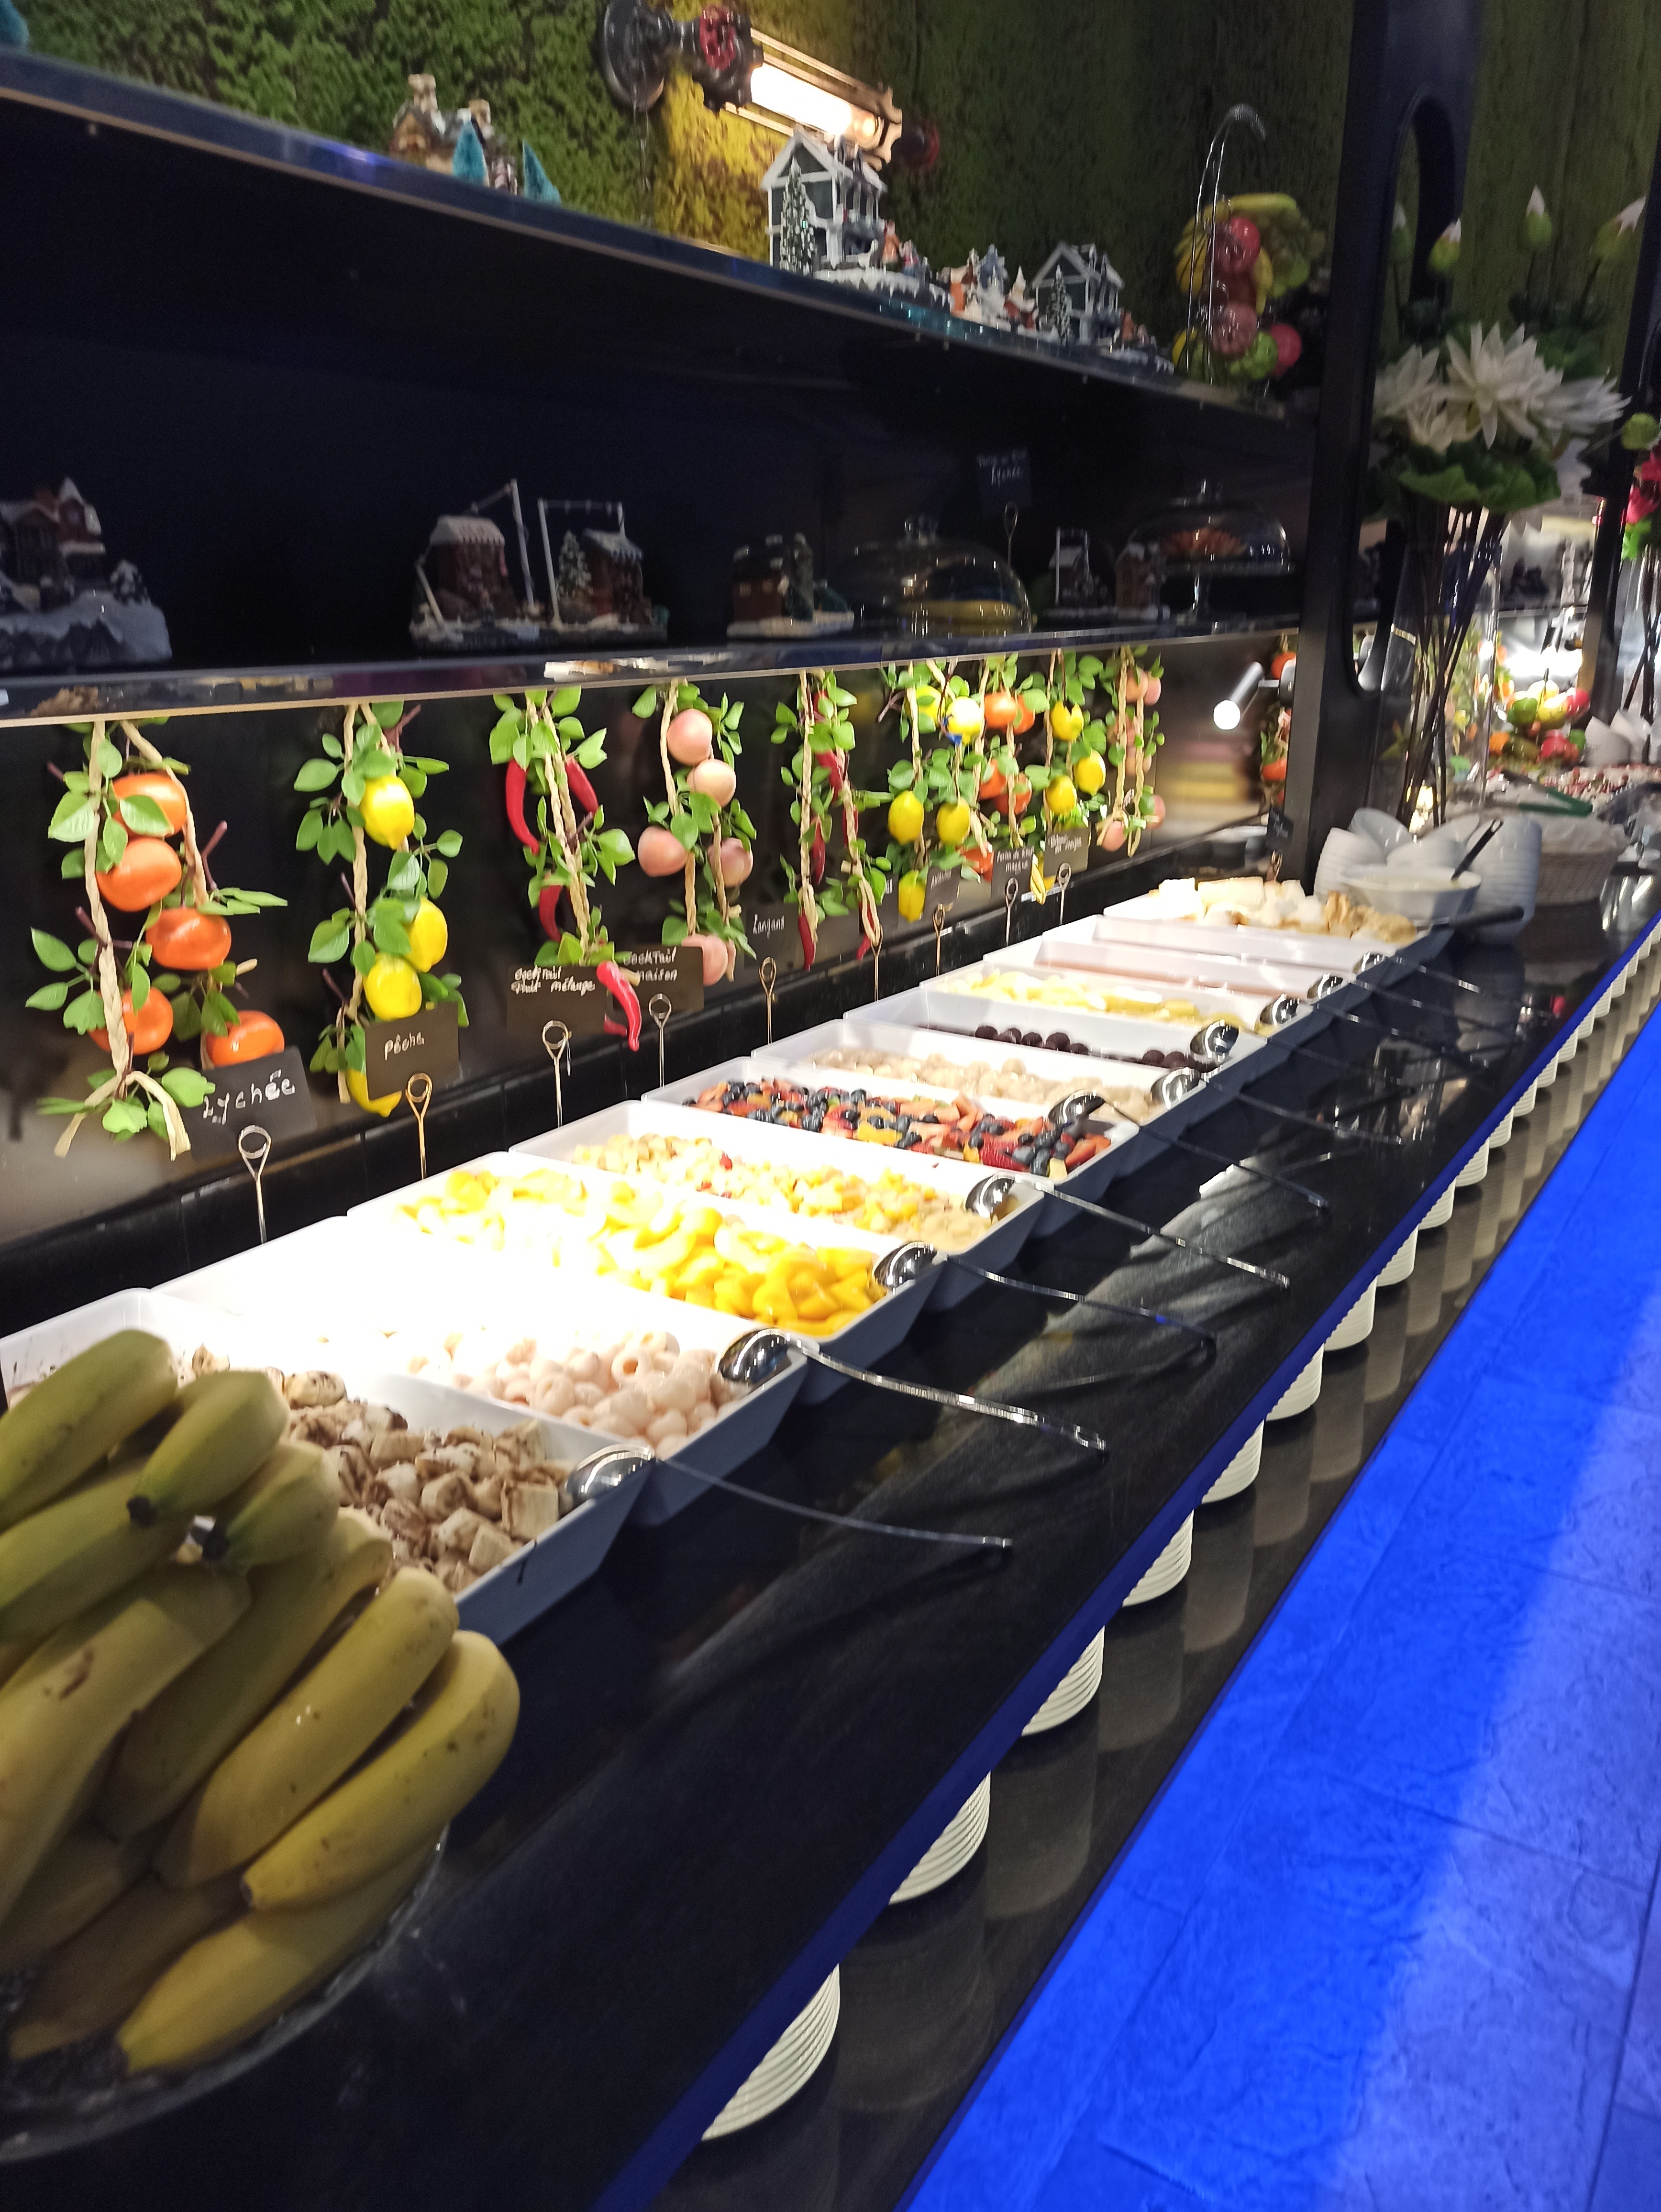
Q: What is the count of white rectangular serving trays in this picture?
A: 11